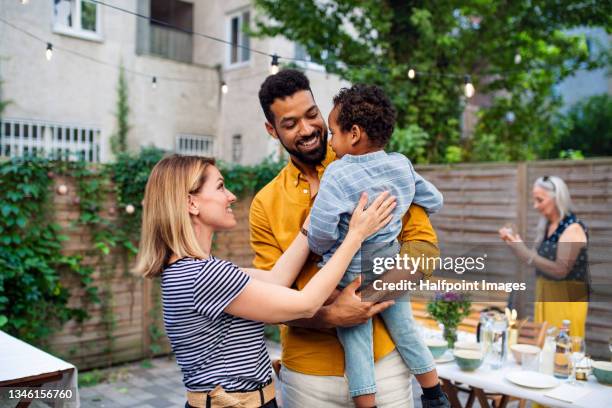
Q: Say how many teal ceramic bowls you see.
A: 3